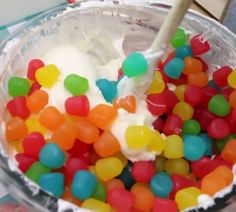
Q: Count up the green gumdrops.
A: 9